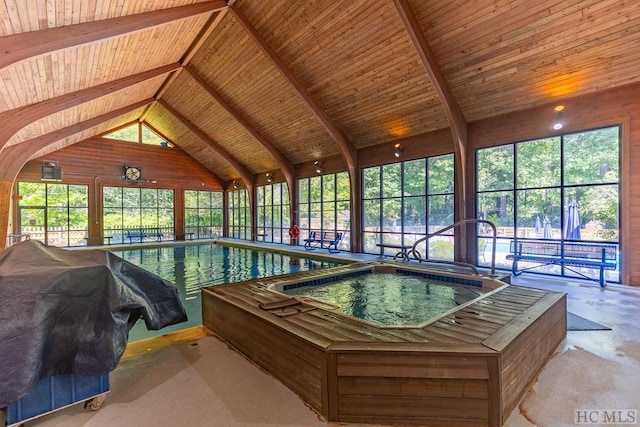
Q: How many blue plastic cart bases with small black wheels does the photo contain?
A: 1